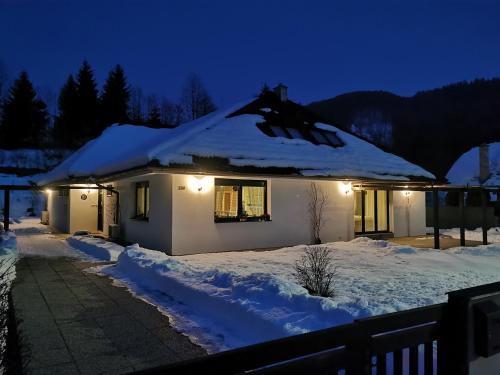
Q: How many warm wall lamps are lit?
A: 5